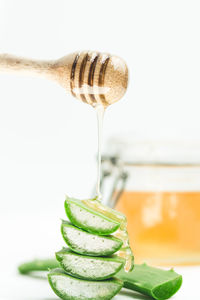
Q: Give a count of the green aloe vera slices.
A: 4